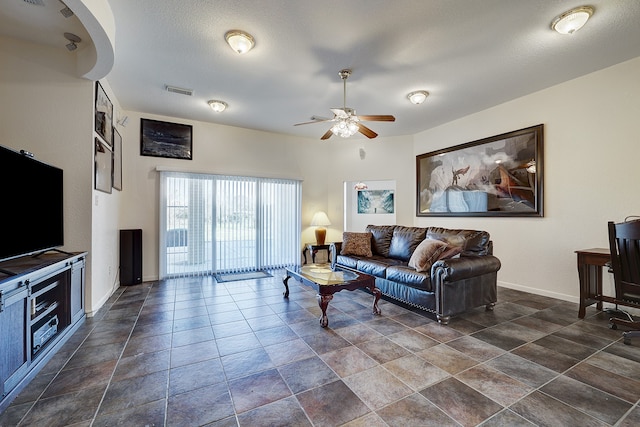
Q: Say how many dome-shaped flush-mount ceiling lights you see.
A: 4